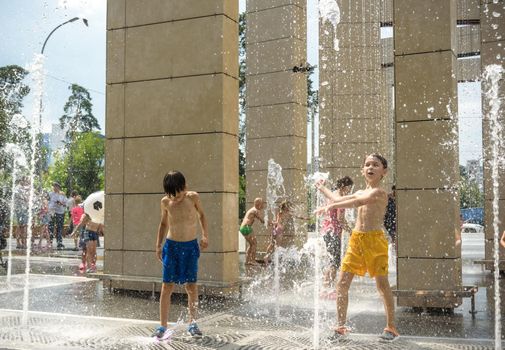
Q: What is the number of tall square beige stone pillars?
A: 5